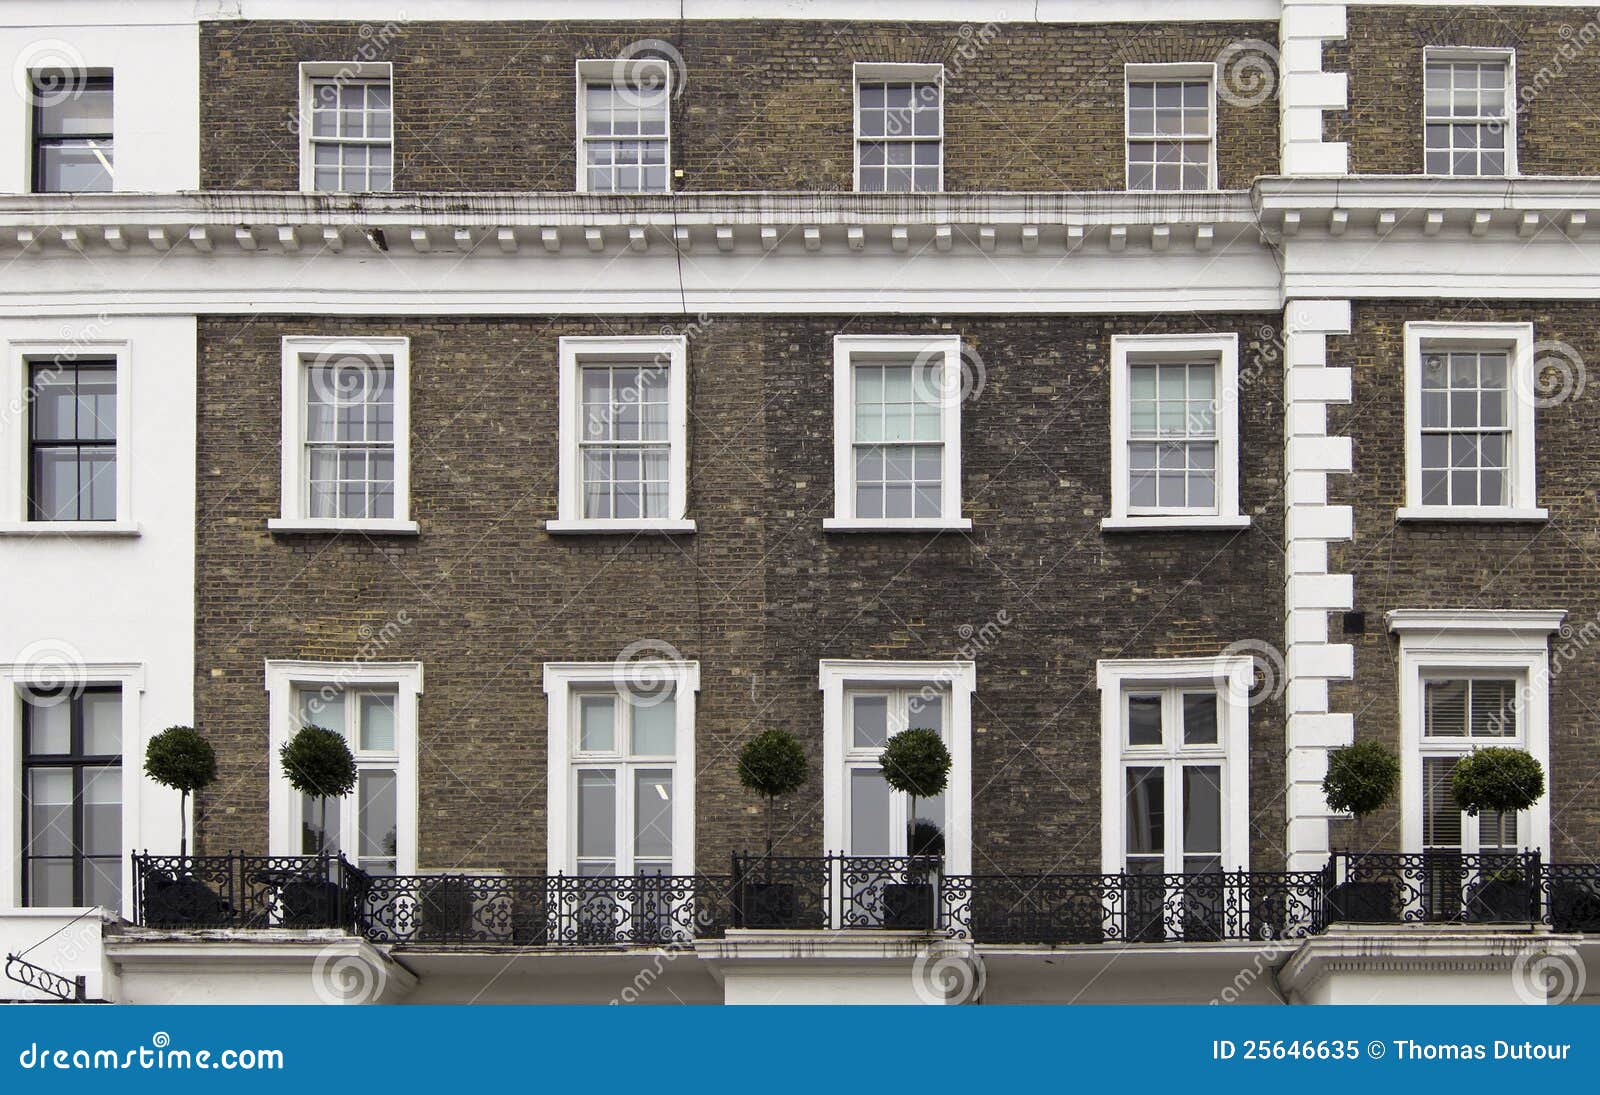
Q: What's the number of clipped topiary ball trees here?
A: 6